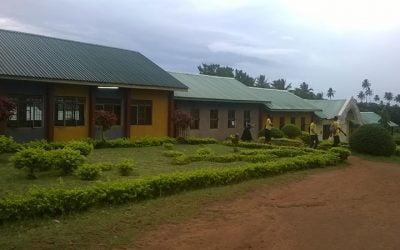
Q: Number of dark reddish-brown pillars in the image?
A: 4